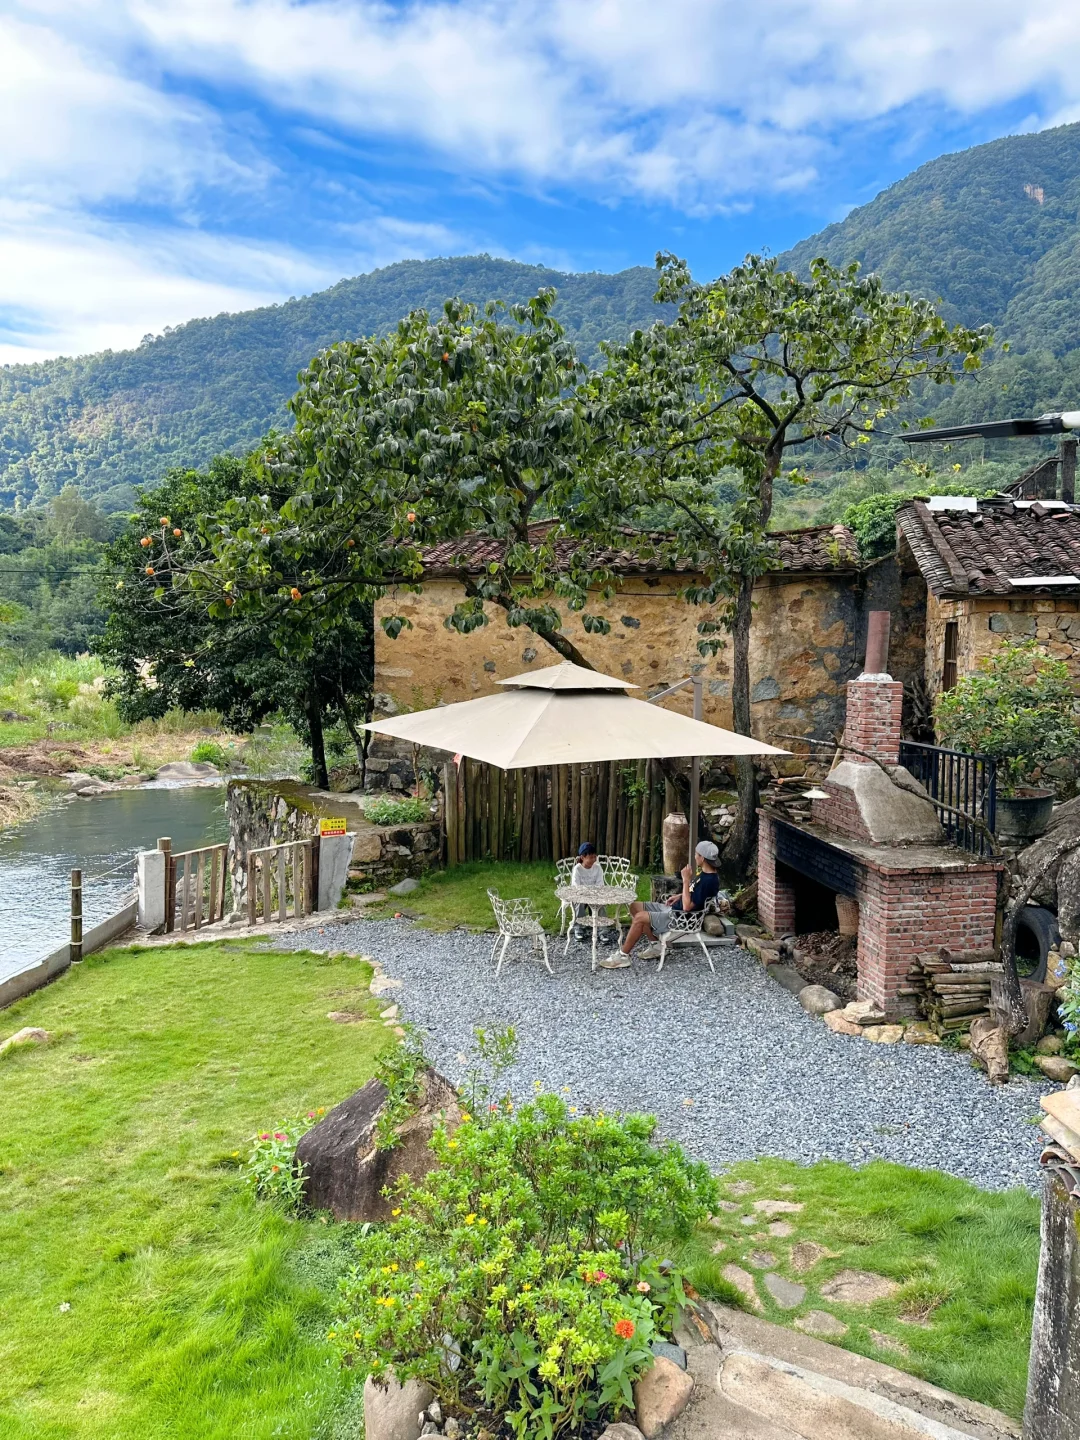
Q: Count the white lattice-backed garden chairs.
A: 3